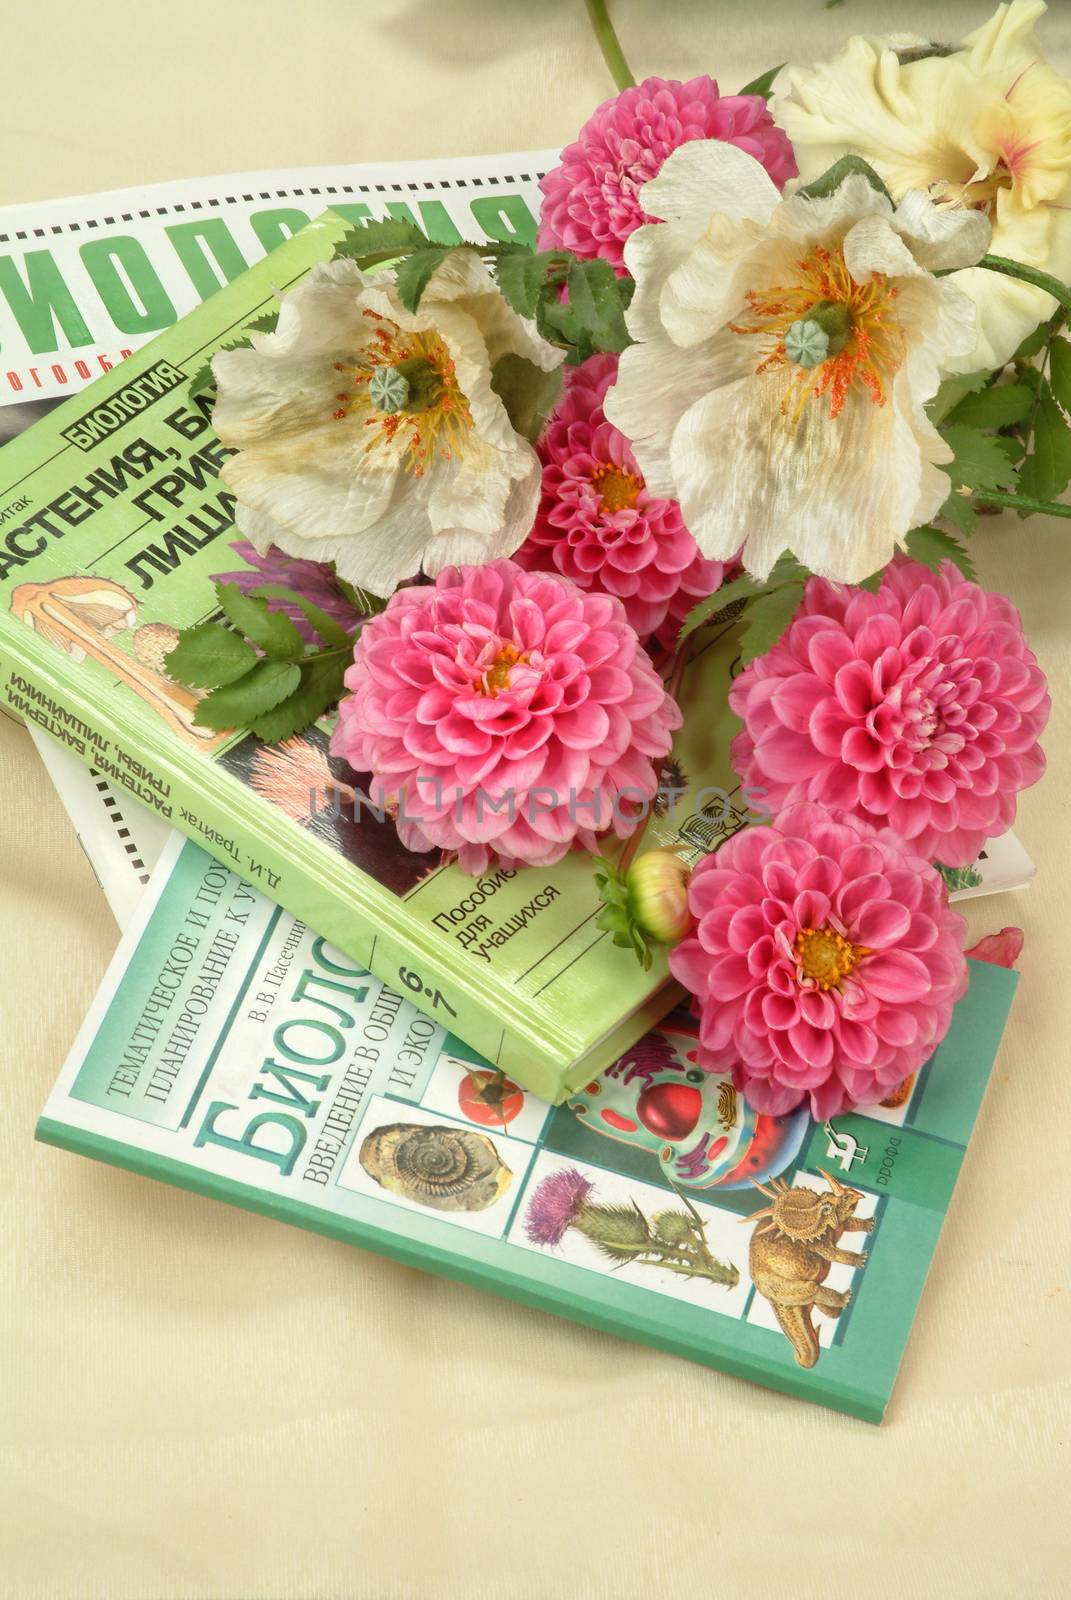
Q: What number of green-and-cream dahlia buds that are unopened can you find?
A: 1